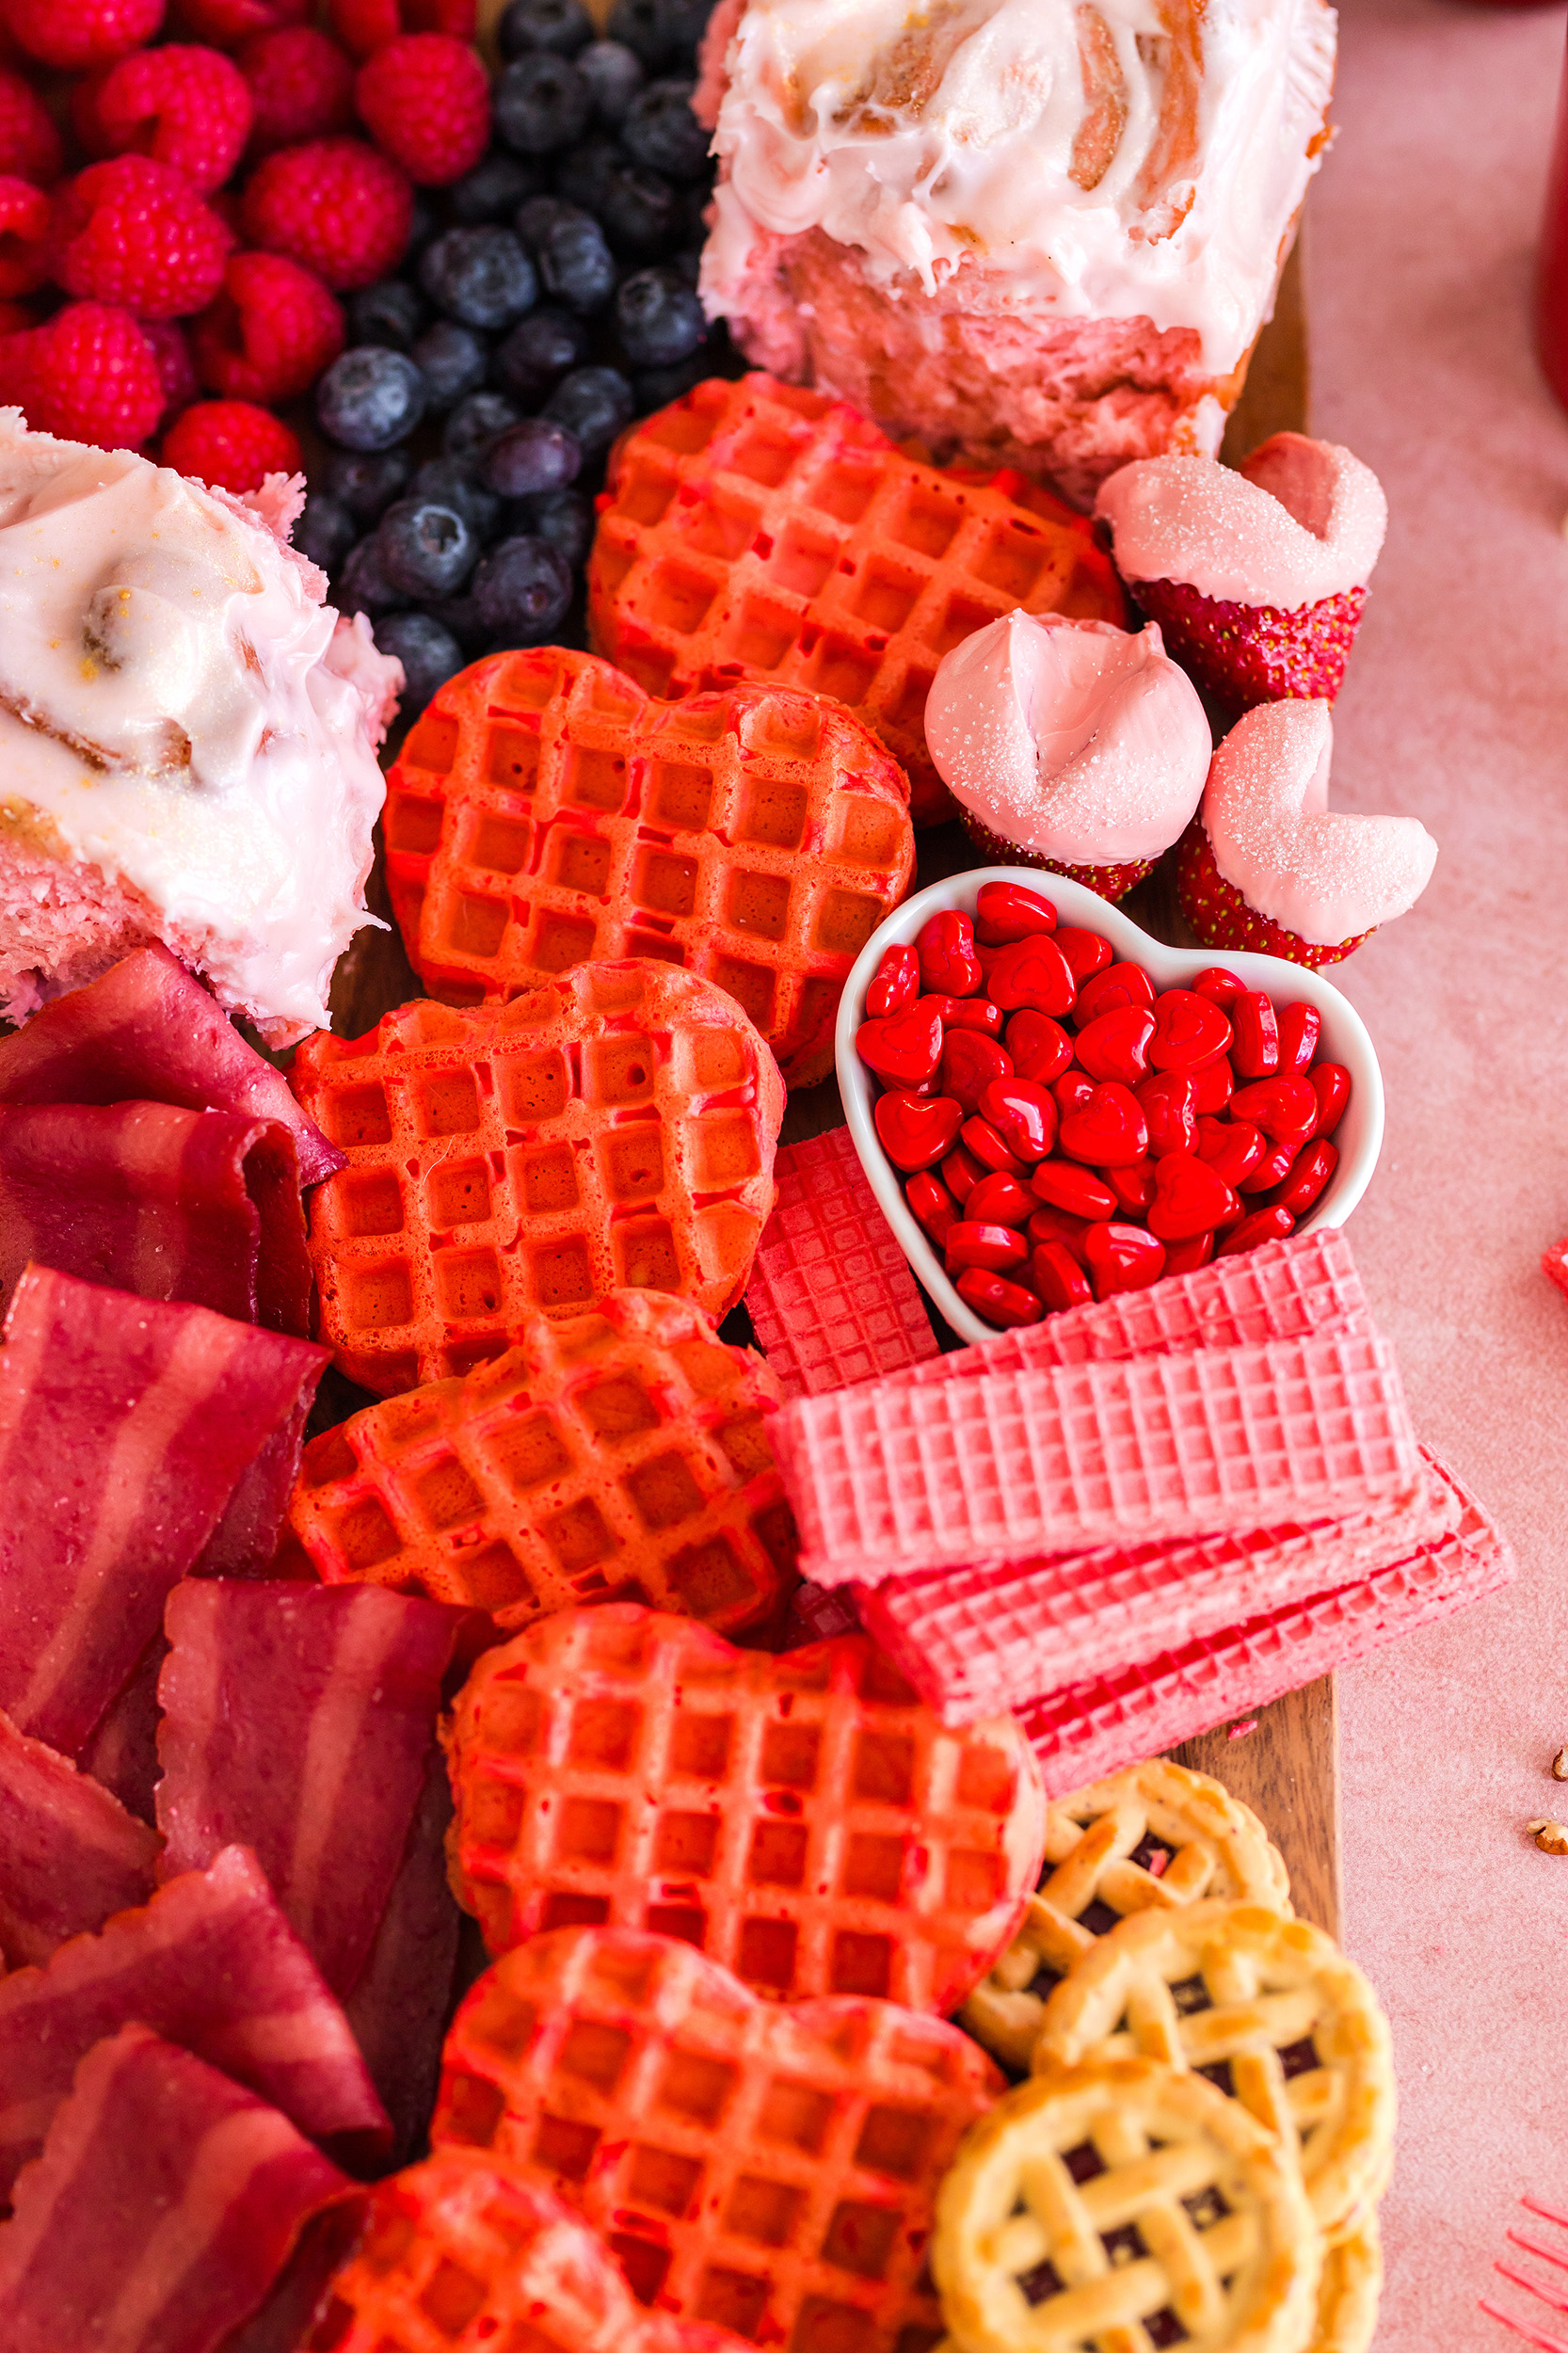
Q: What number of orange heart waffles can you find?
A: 7